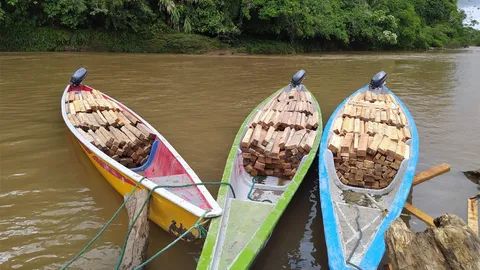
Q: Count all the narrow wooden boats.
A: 3